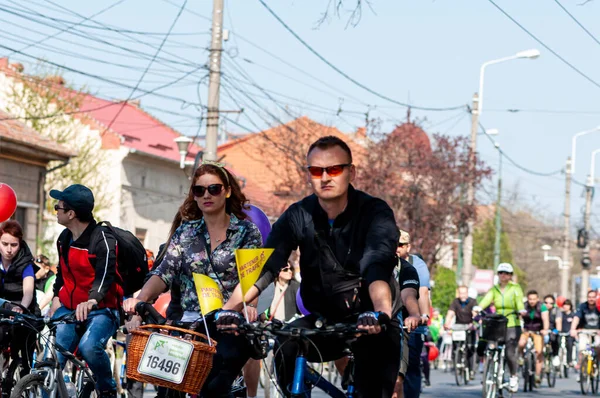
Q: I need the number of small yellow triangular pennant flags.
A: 2